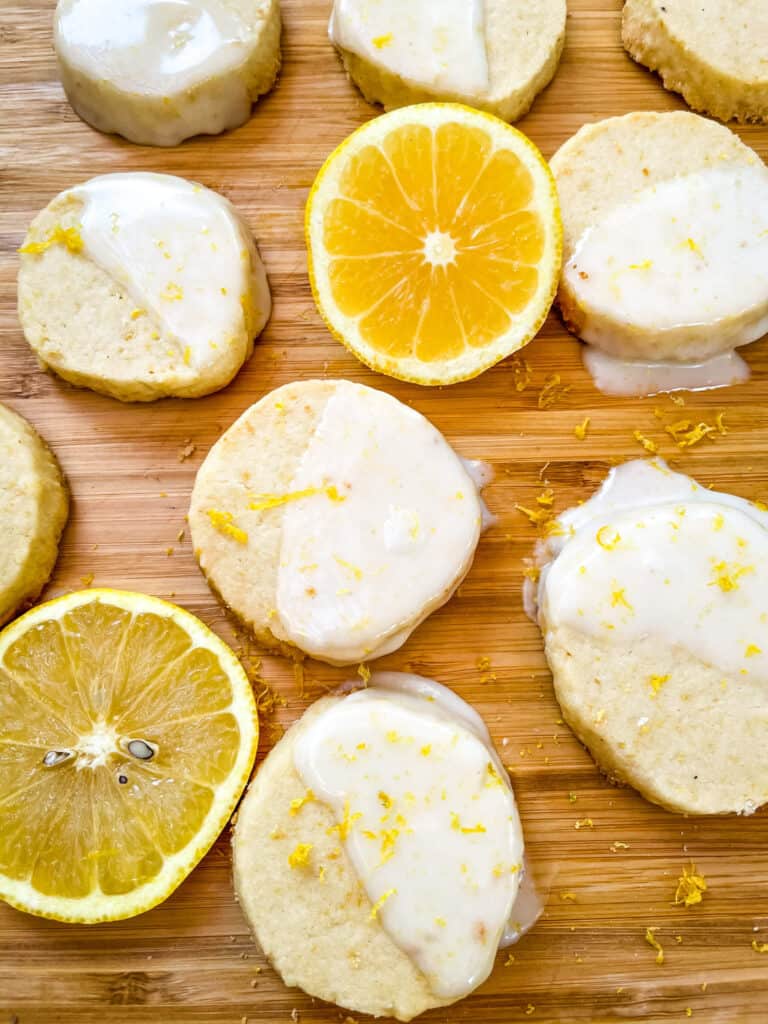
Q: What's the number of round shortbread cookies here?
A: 9